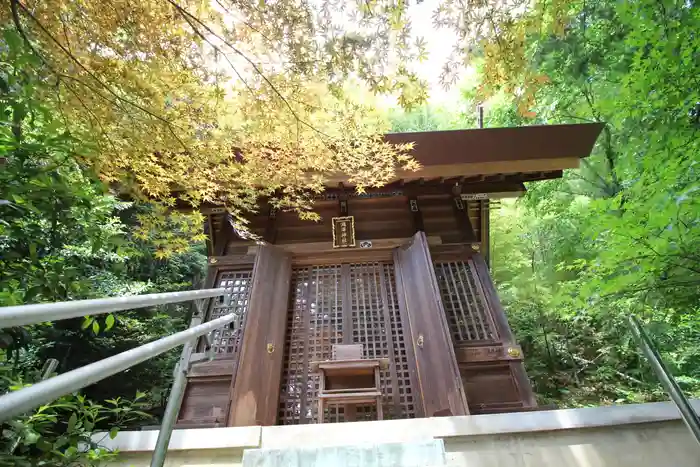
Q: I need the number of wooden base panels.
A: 2